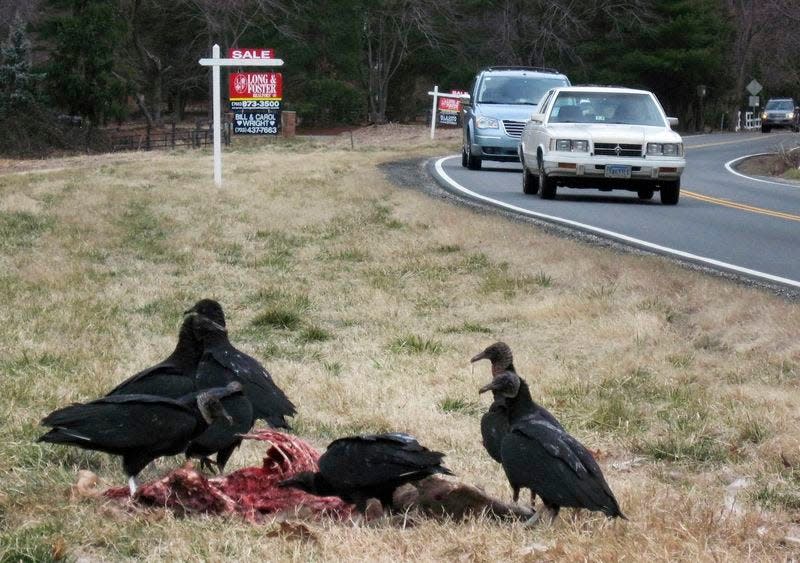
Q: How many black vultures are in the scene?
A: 7